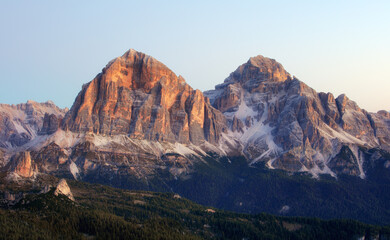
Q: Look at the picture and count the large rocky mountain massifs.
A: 2